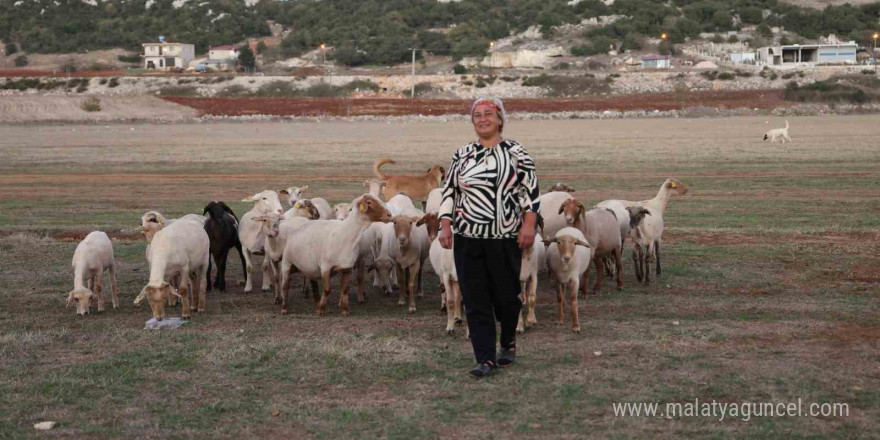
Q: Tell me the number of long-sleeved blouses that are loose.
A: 1